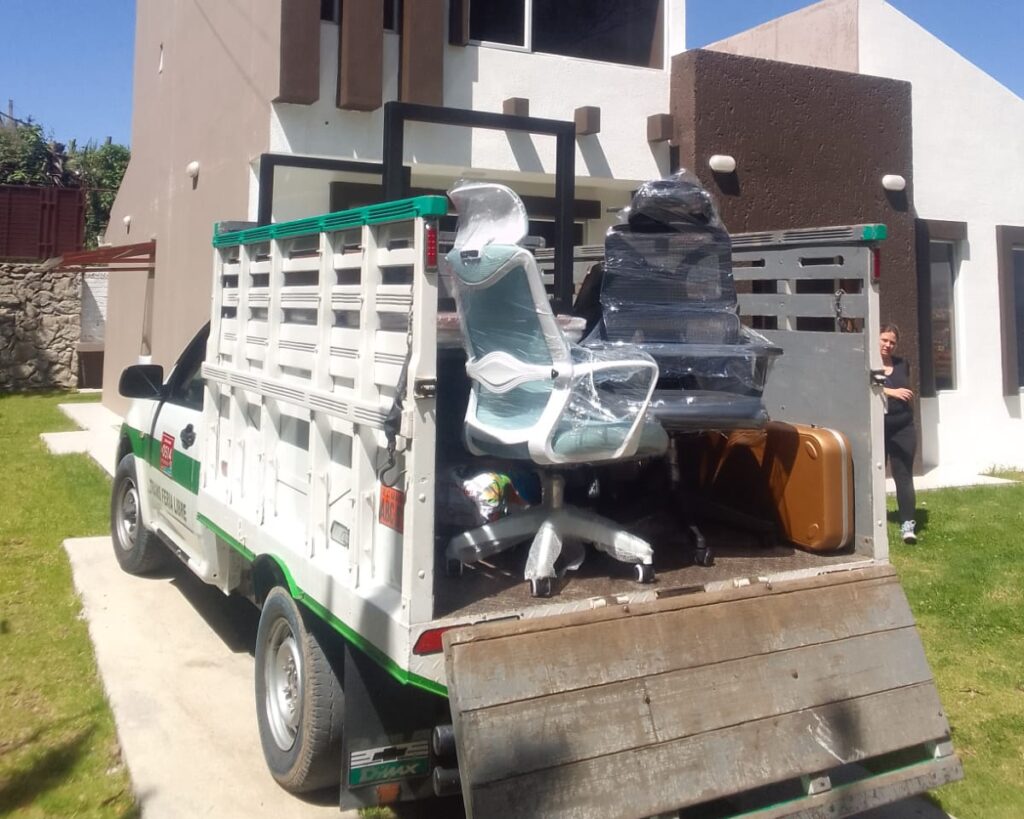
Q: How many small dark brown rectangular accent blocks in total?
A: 3